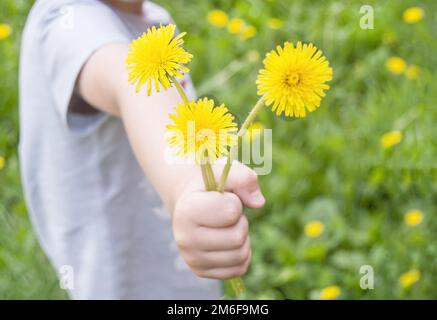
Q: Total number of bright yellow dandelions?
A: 3